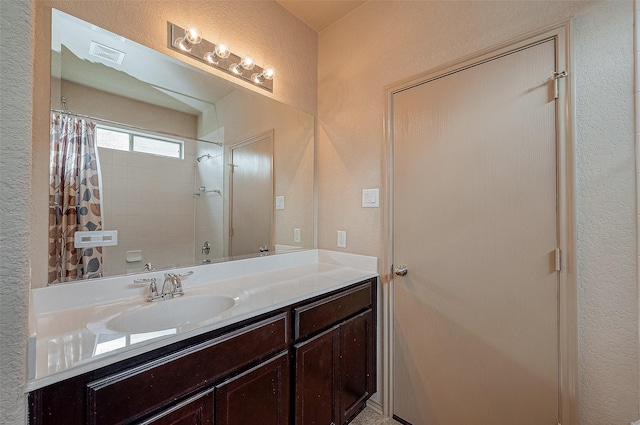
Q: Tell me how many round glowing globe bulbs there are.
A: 4